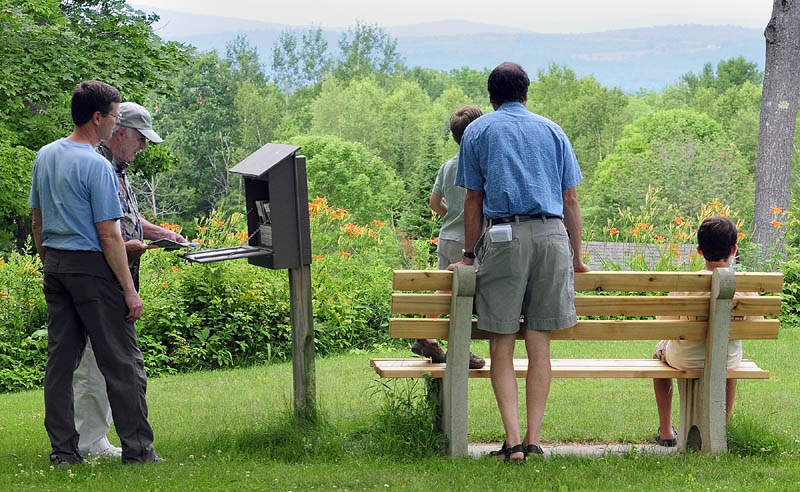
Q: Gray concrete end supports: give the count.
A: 2